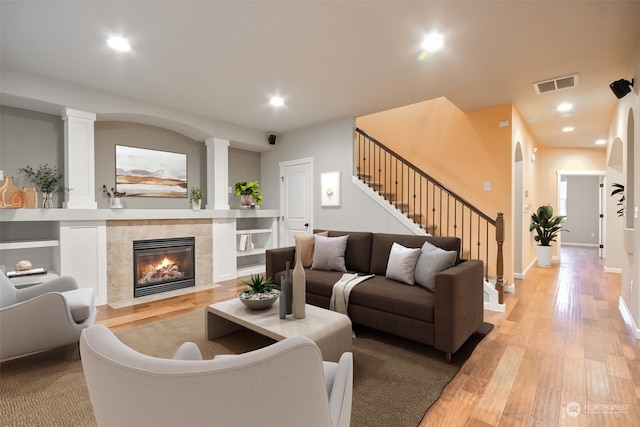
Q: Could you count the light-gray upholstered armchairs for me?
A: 2